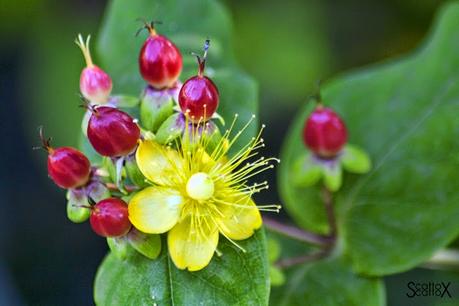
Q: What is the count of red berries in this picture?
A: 7